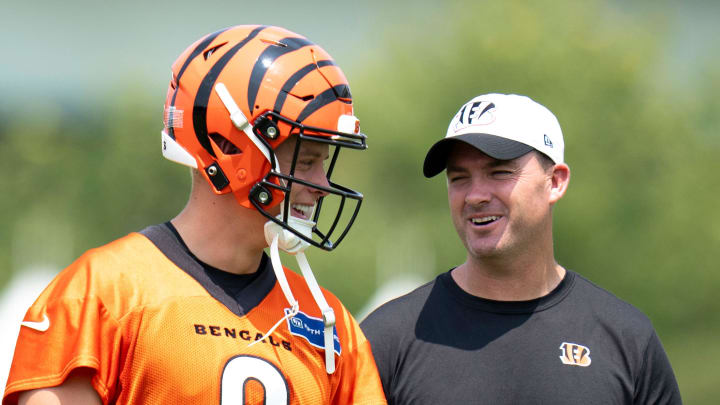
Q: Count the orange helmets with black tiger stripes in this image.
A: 1